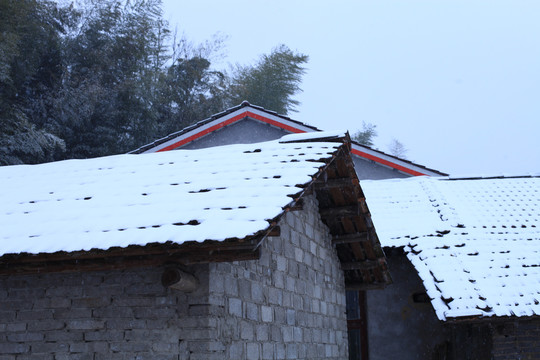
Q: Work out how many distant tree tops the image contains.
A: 2